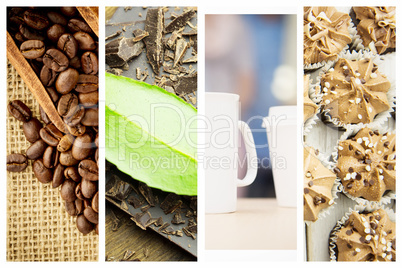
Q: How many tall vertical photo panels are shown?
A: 4